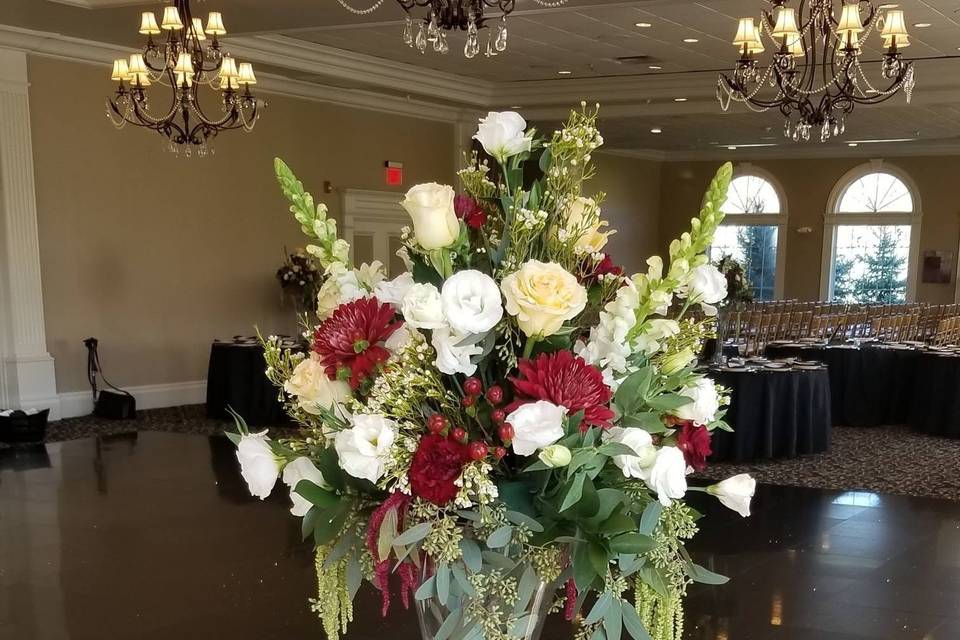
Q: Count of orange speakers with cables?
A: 0